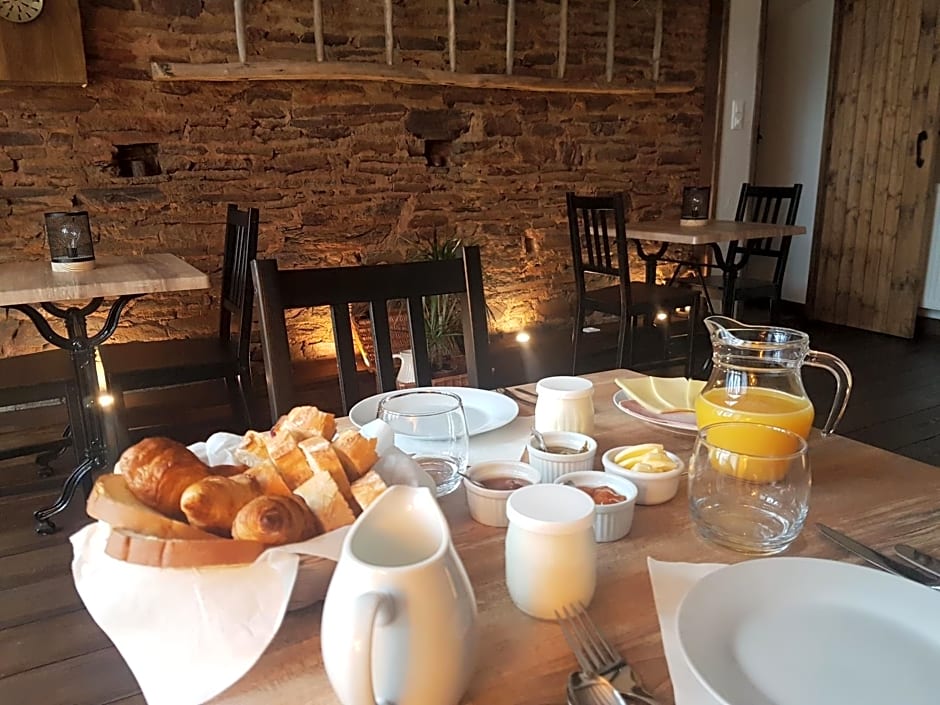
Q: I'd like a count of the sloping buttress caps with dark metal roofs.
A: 0